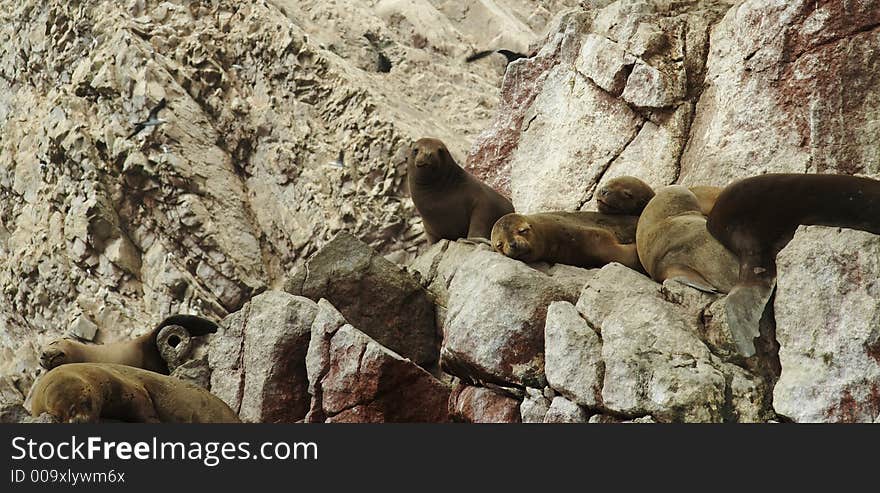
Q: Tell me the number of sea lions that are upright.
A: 1